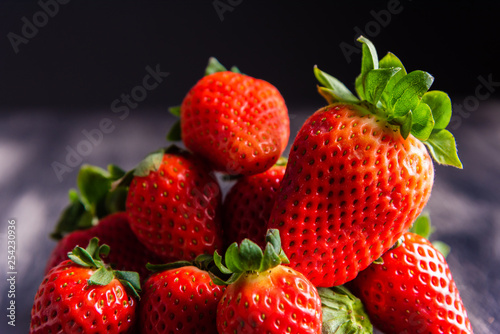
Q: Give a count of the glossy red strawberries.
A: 9